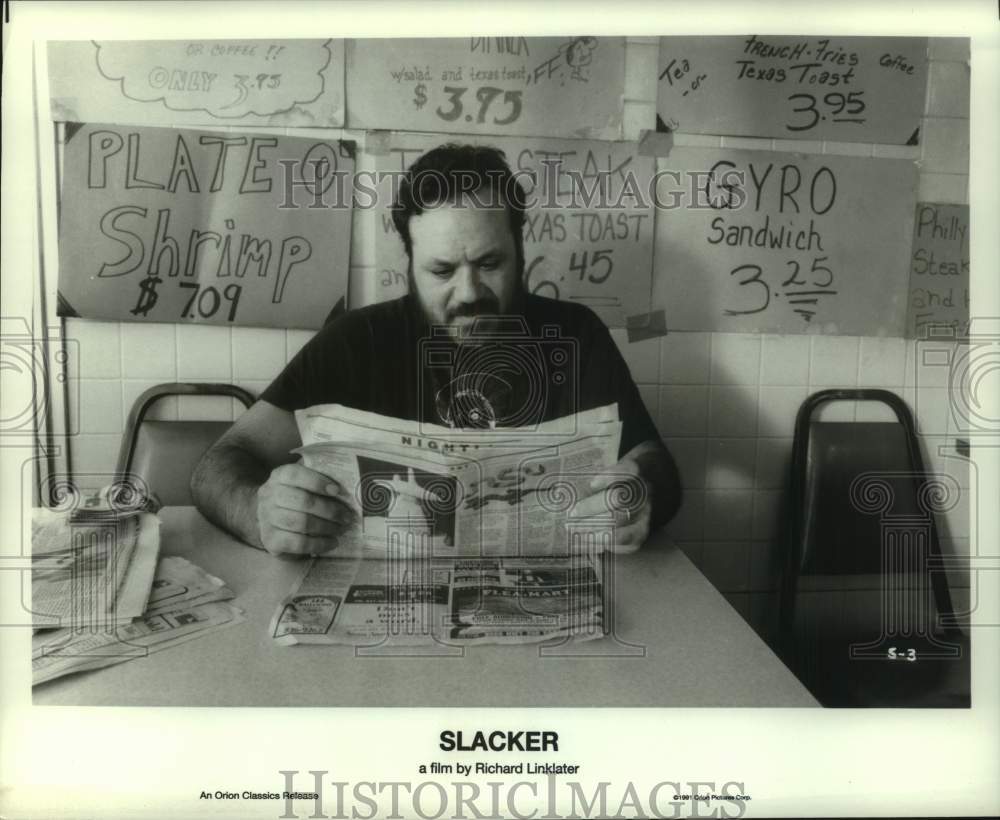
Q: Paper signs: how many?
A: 7